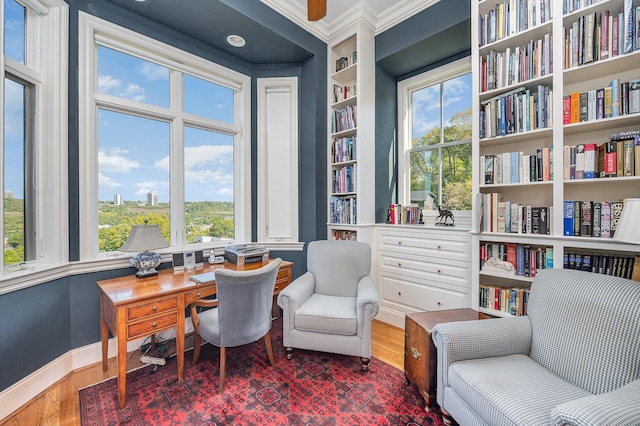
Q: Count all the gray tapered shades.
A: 1